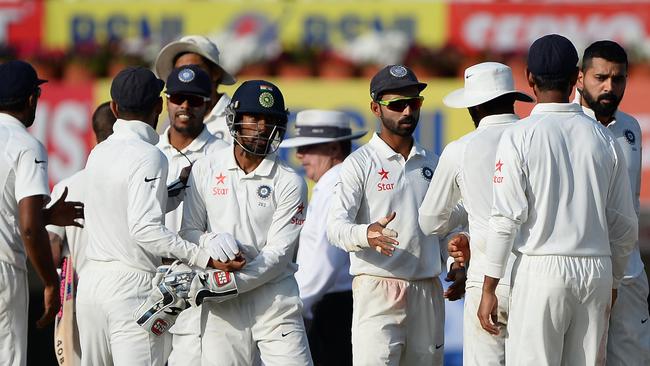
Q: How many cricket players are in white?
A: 10